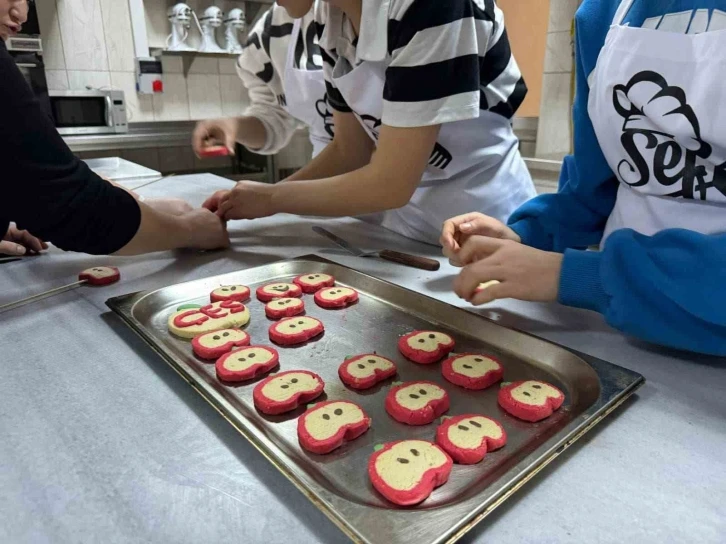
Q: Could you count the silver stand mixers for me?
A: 3